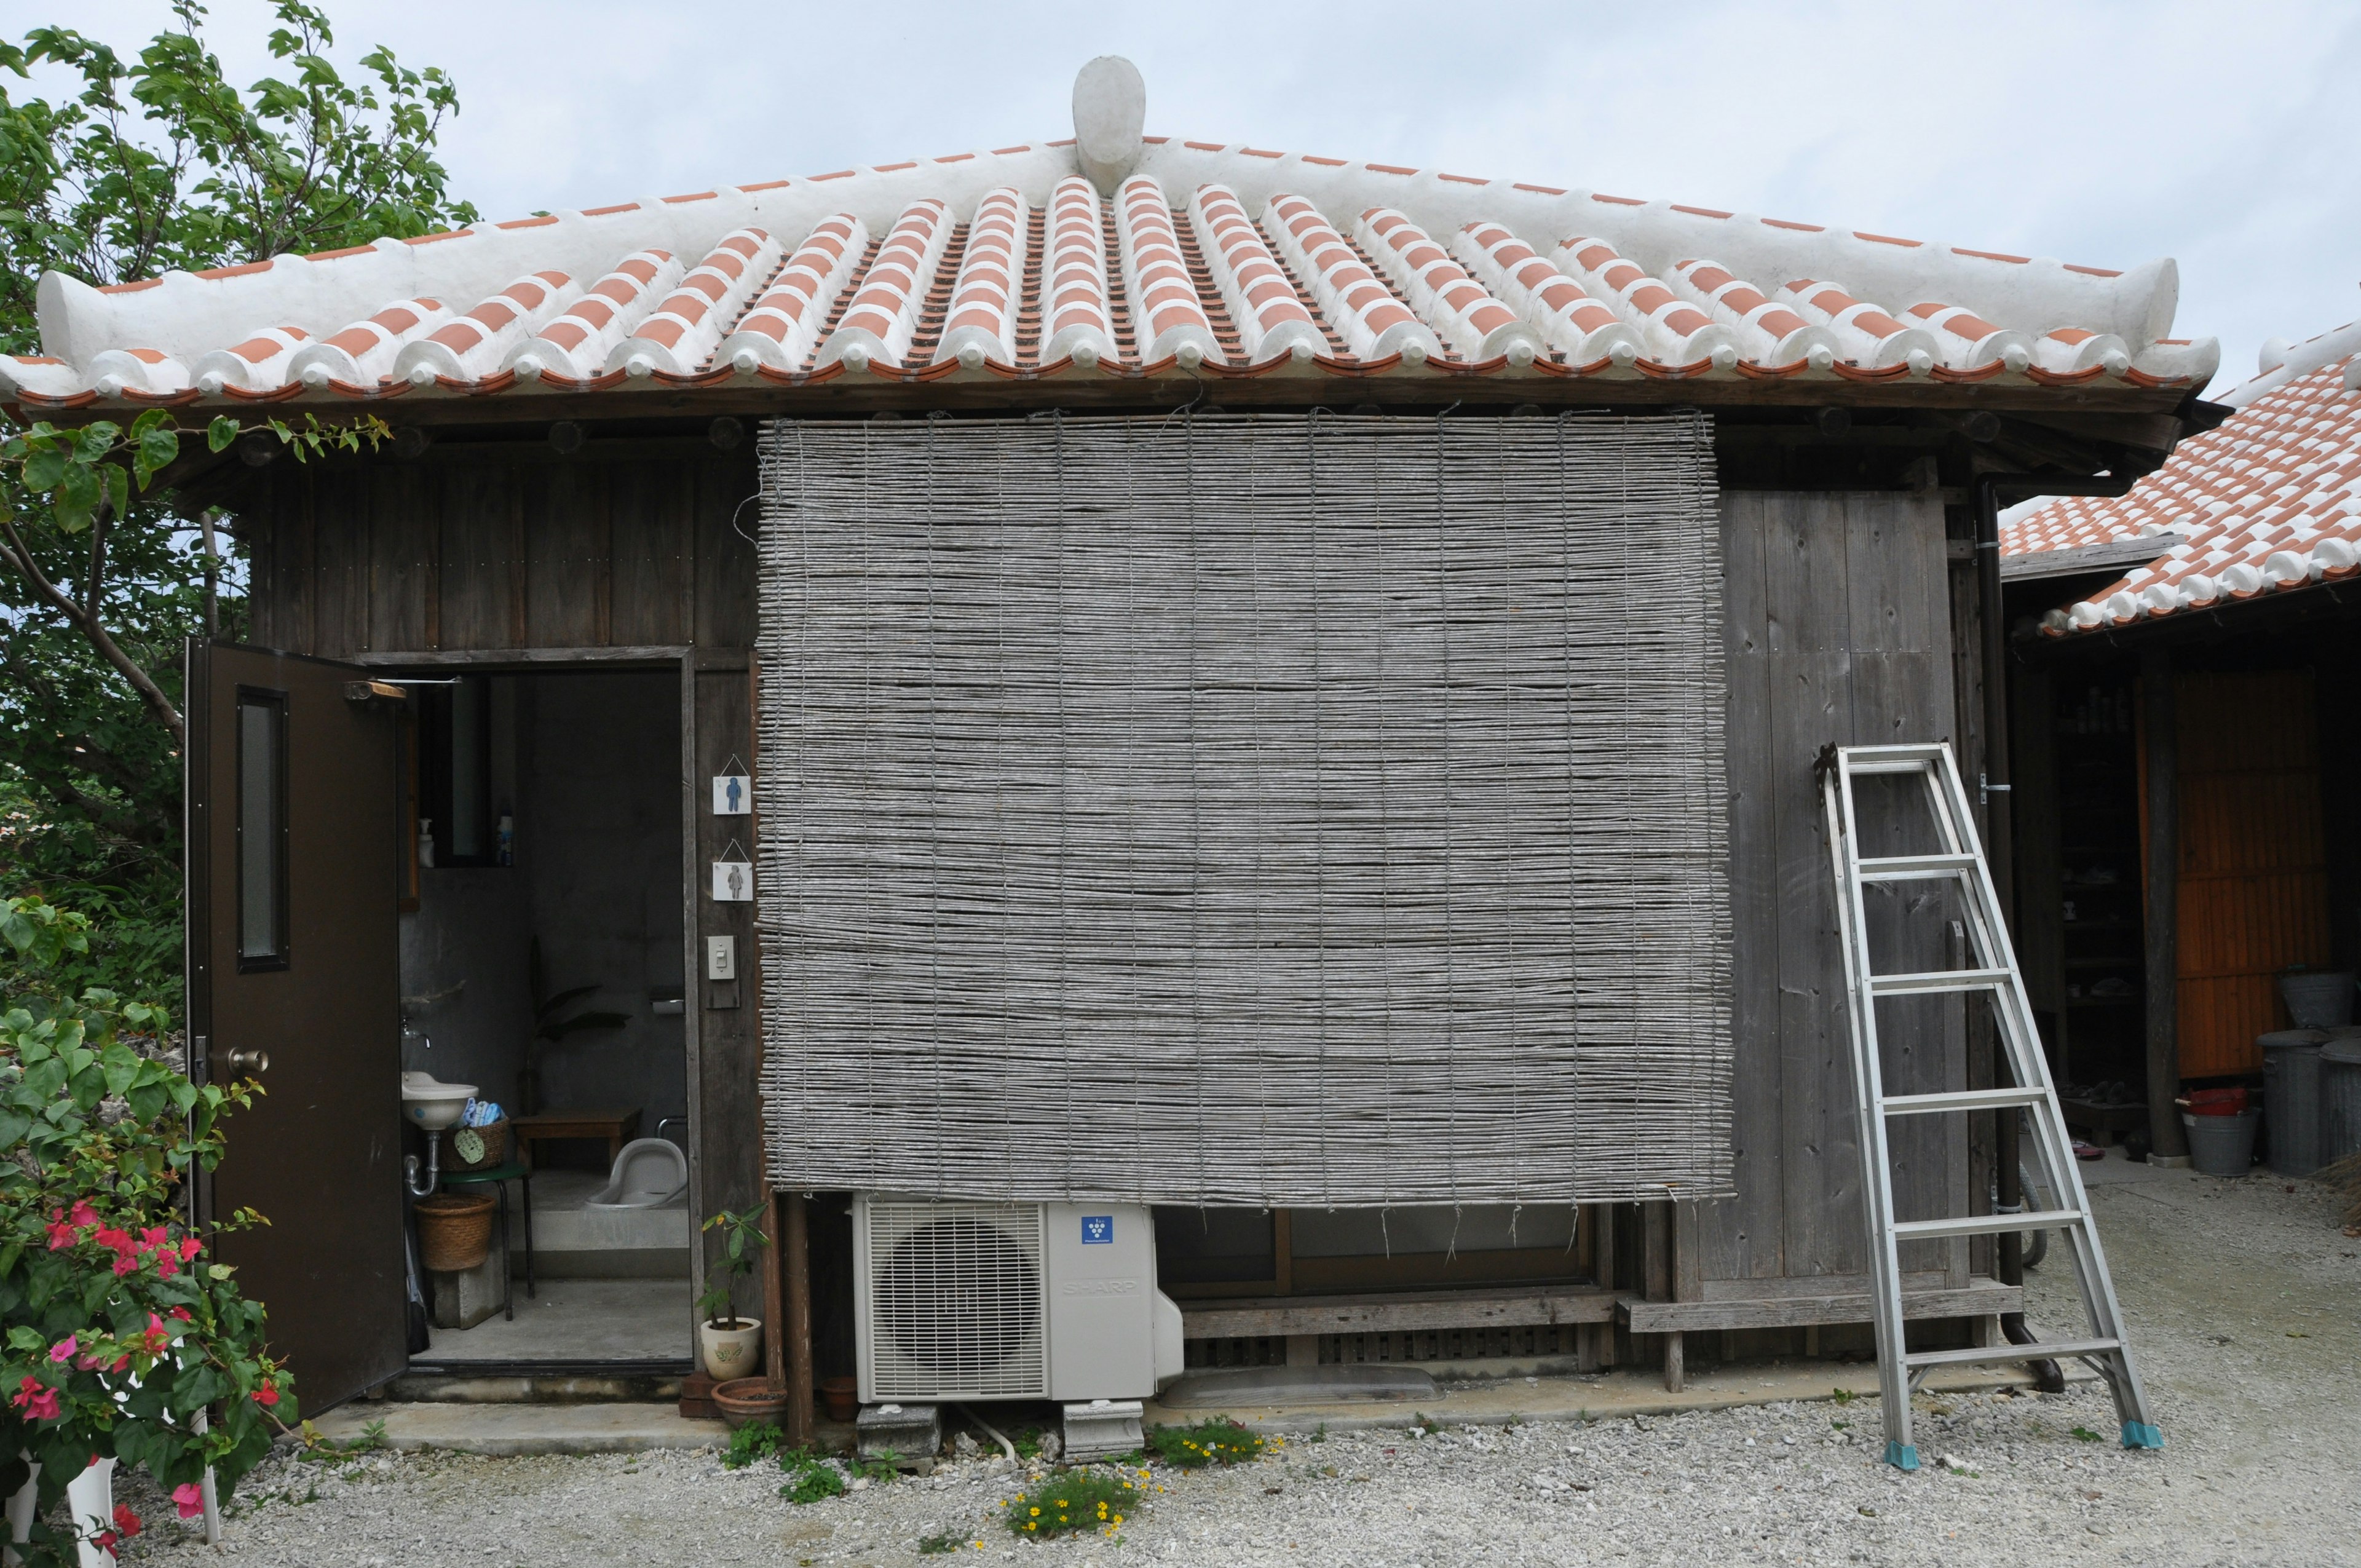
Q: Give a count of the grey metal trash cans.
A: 2